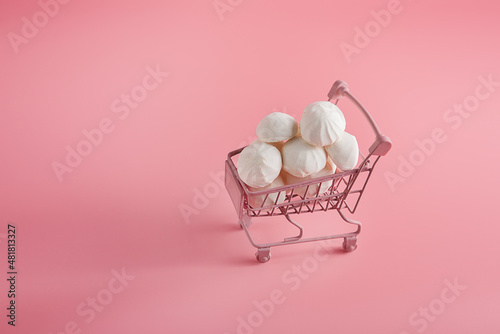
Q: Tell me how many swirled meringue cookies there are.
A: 7